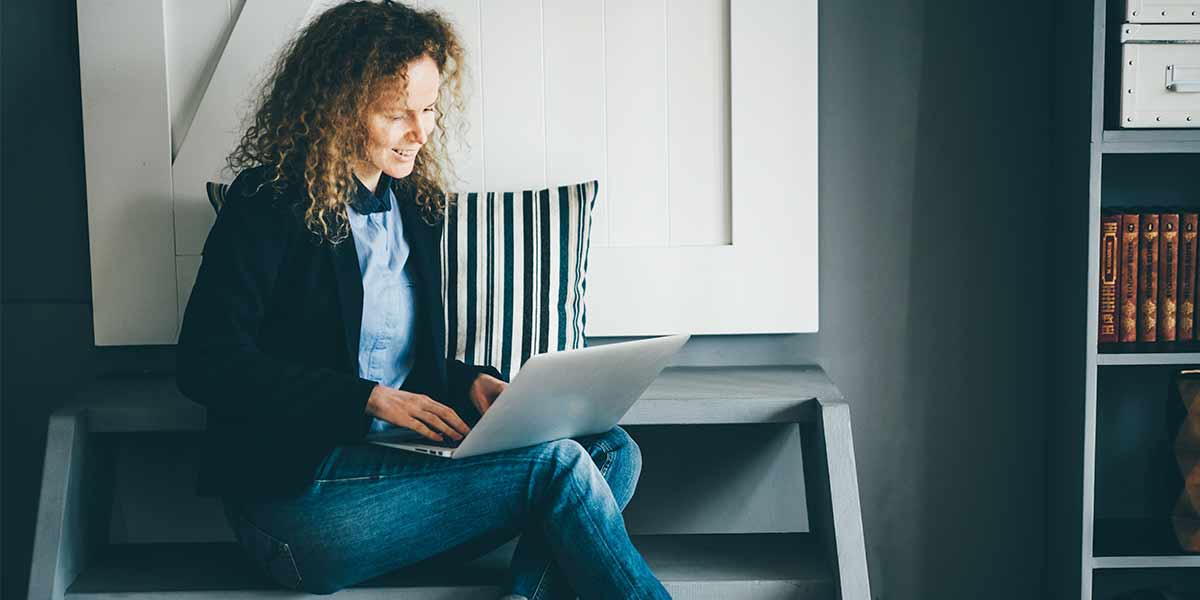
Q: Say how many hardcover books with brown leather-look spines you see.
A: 5